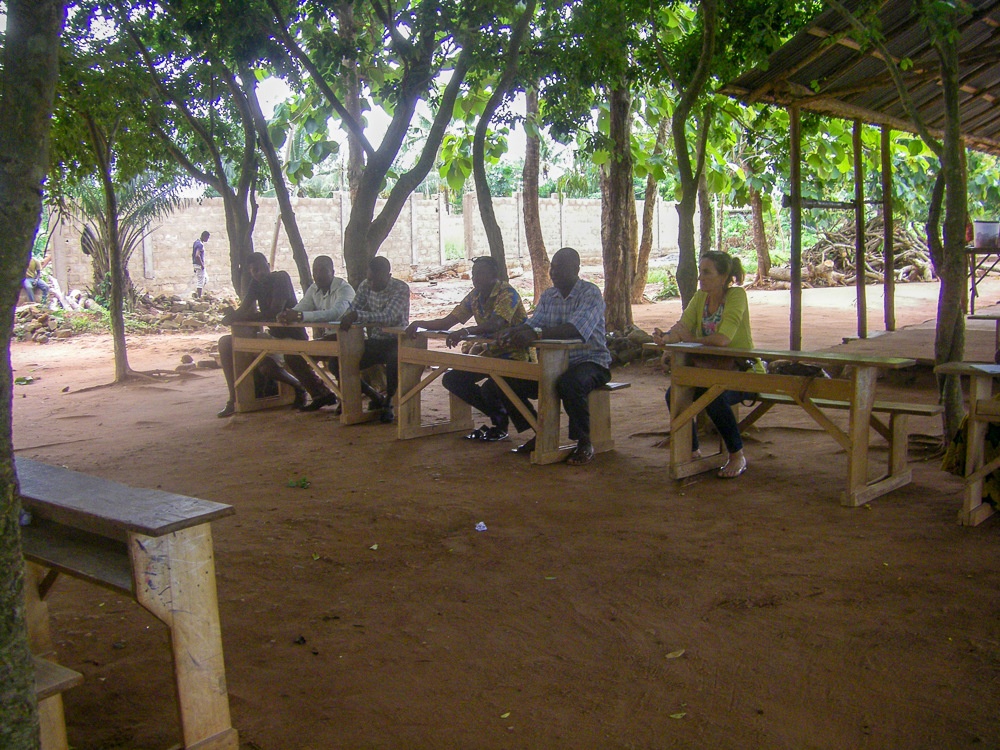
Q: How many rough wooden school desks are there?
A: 5